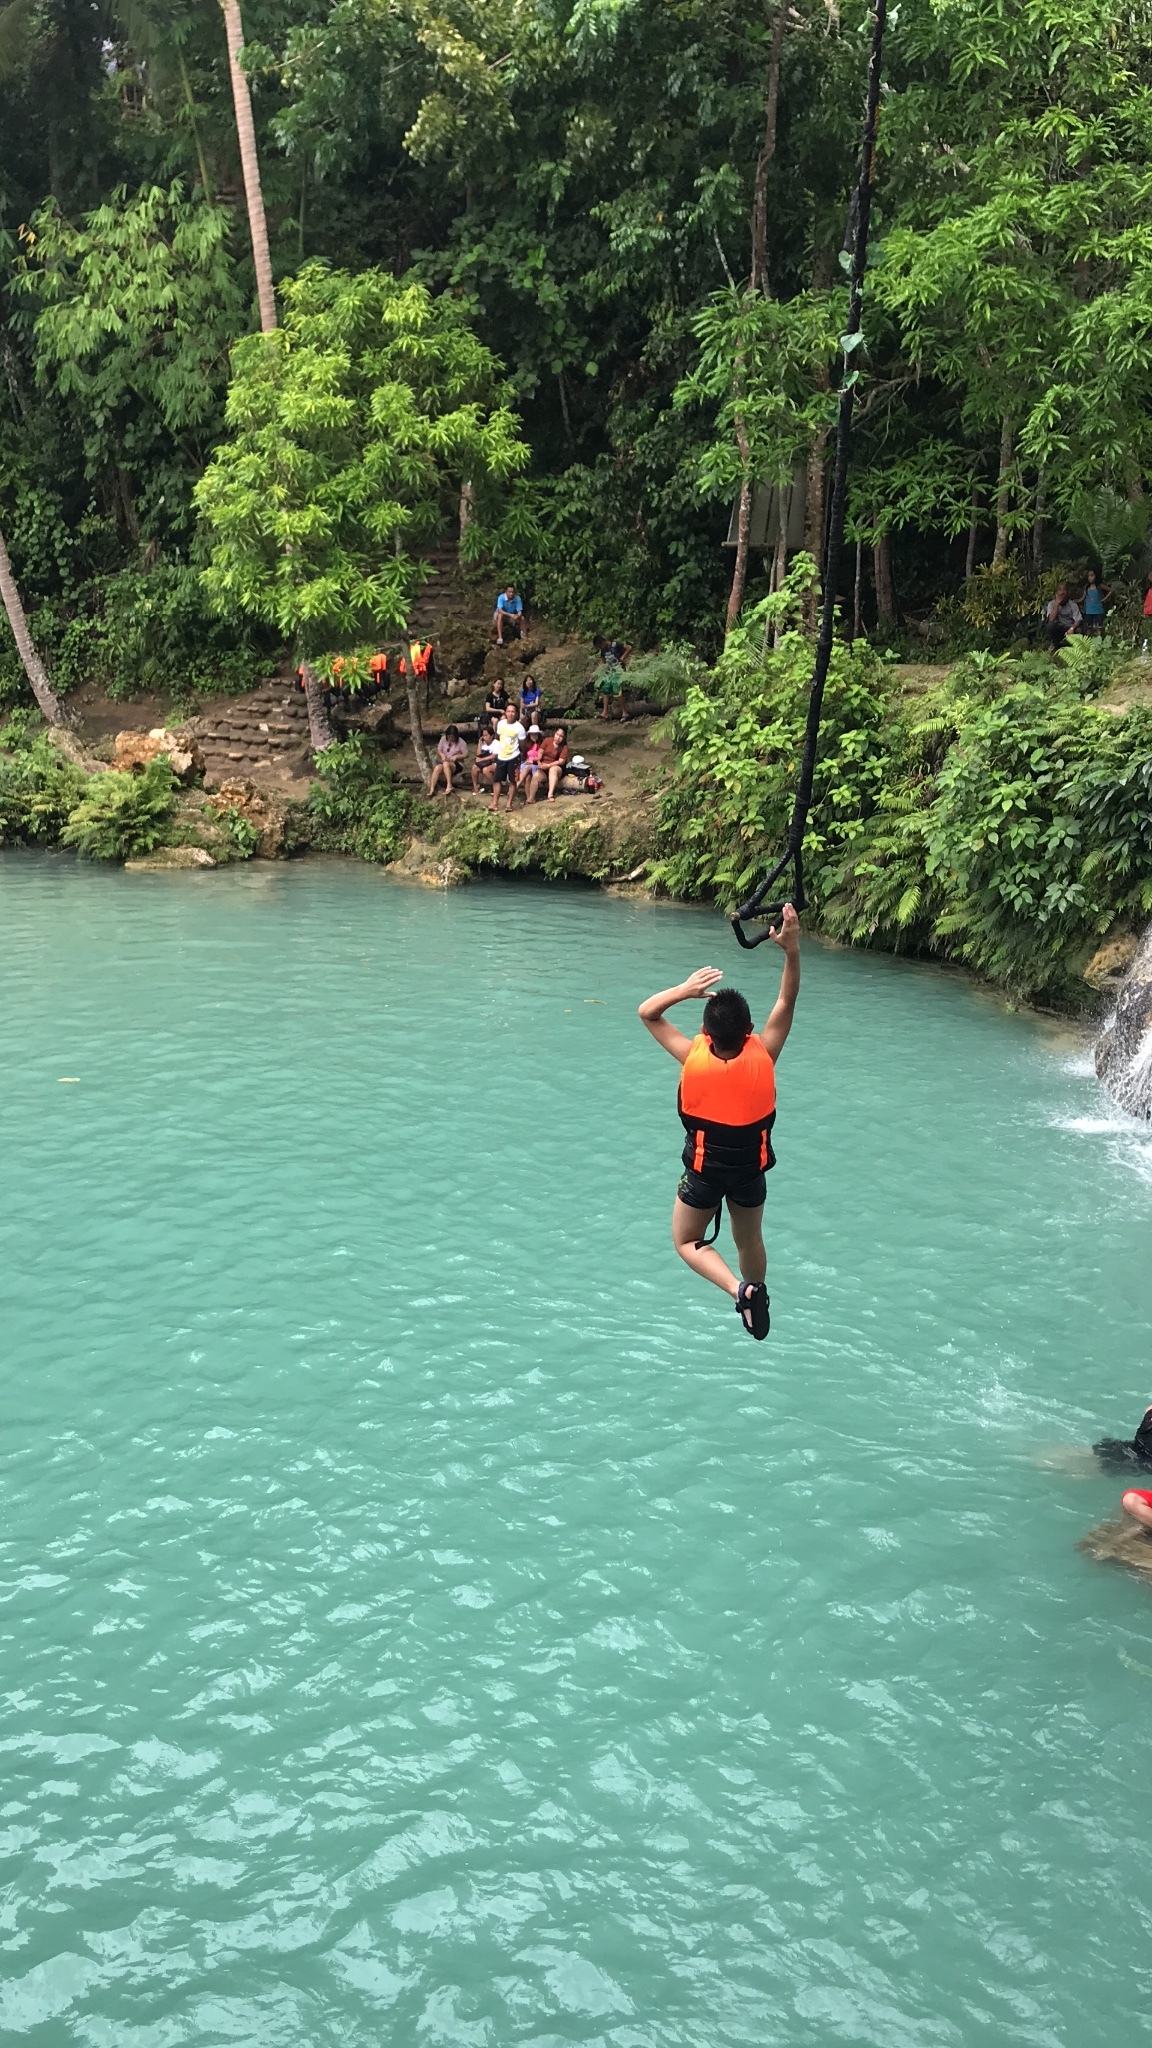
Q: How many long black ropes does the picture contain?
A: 1